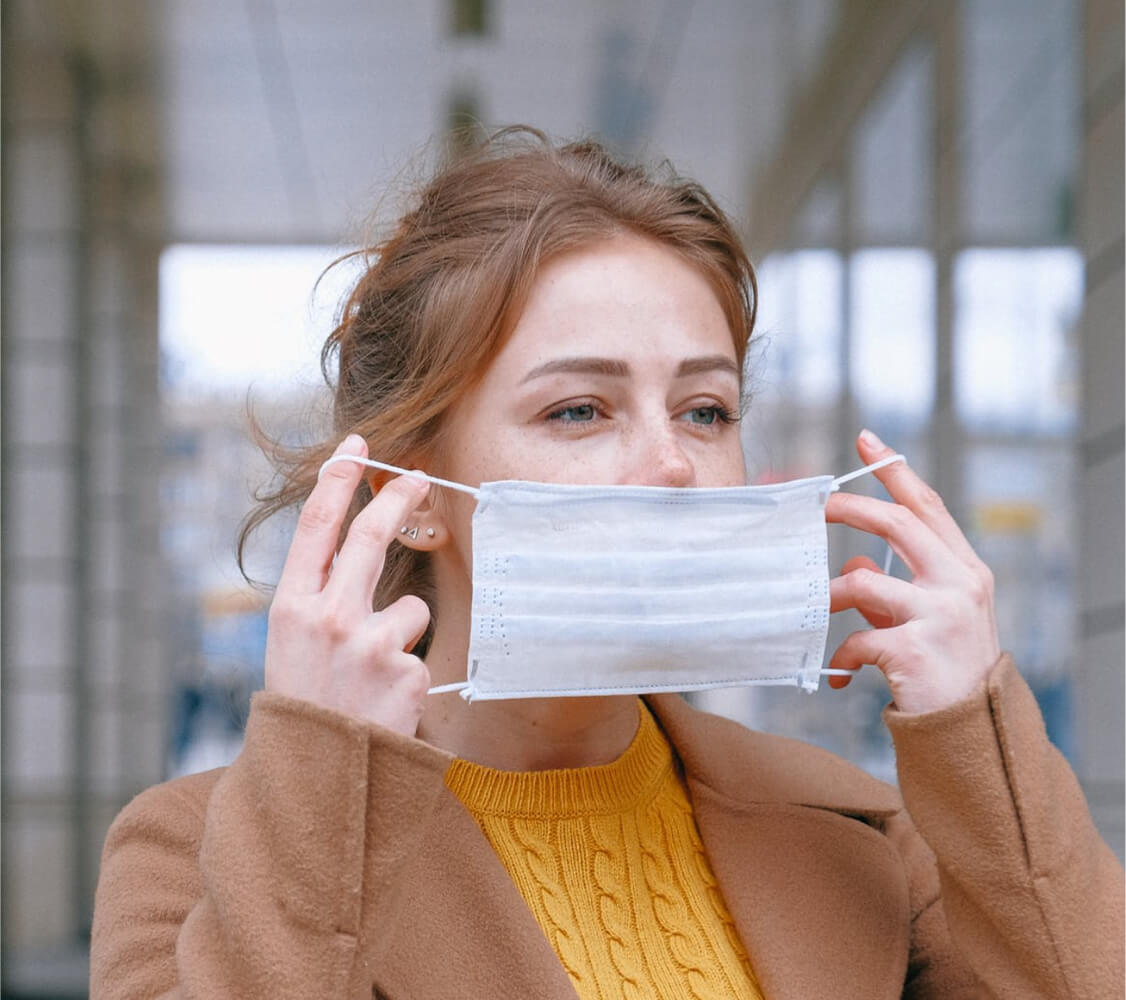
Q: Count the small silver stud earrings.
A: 3